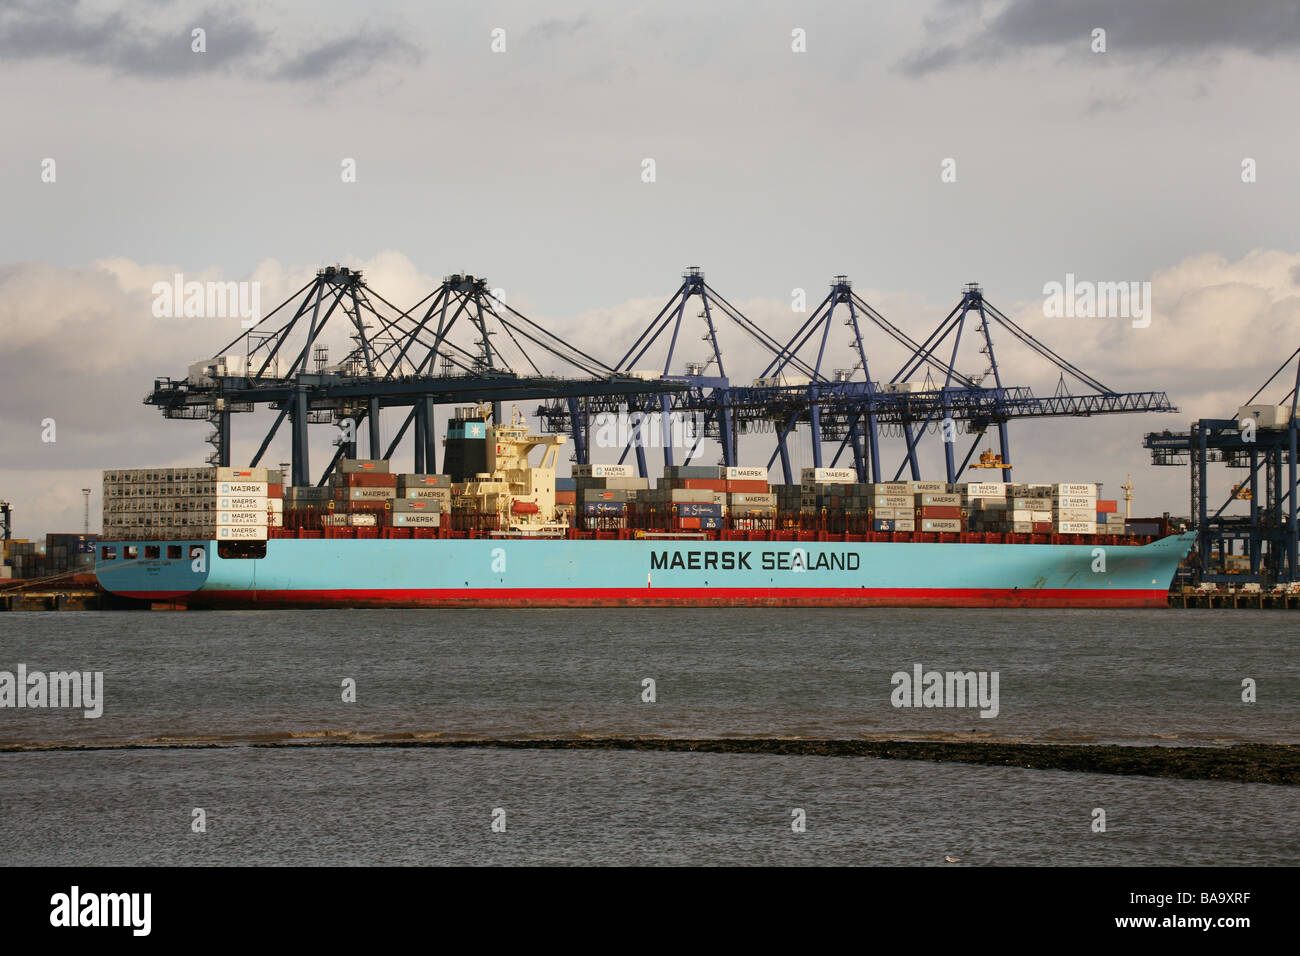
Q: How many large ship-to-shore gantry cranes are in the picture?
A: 6